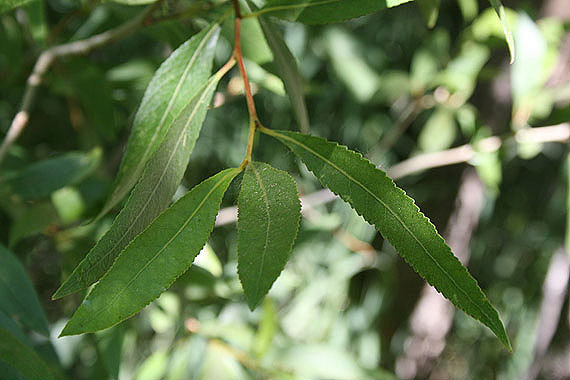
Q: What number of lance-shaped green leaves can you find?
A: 5